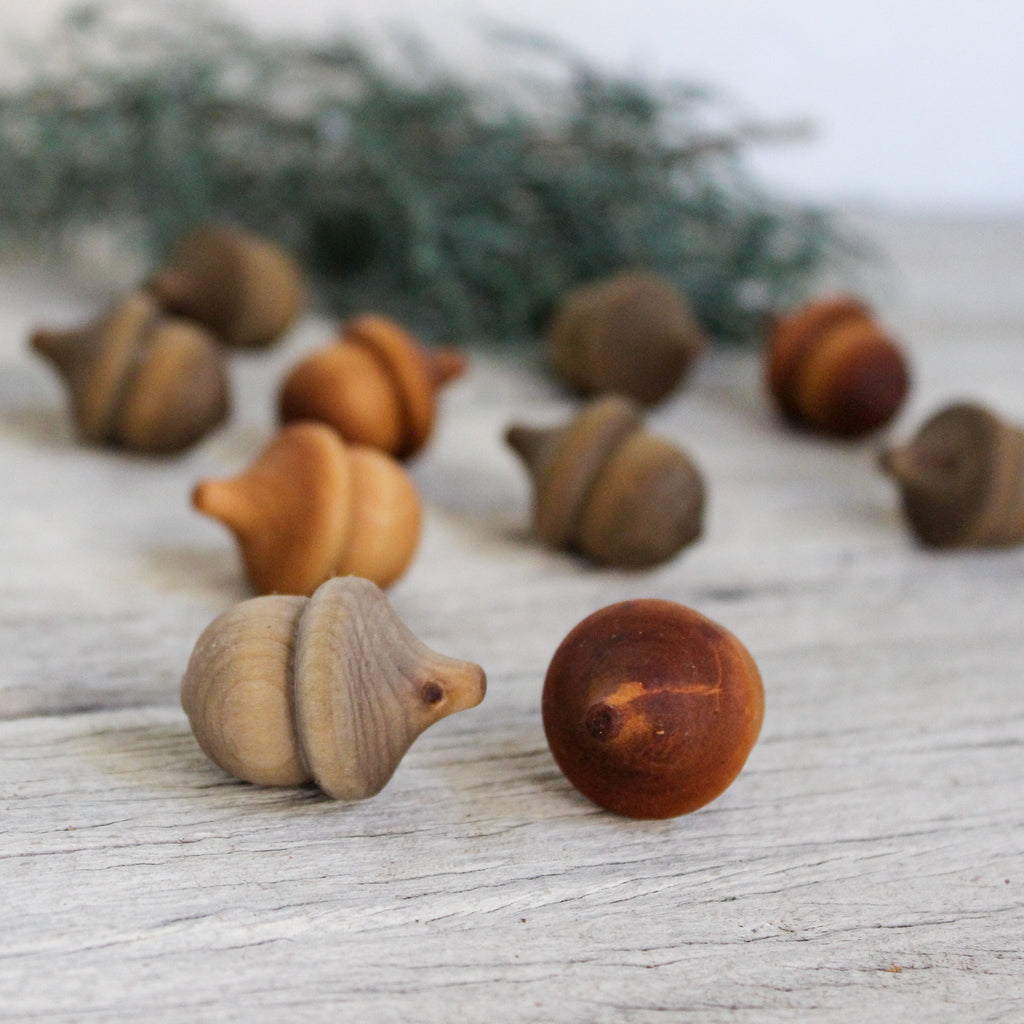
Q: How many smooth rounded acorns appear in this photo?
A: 10